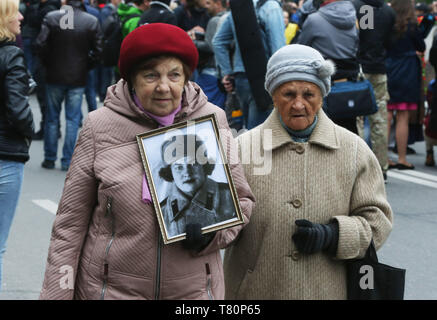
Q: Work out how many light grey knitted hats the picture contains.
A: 1